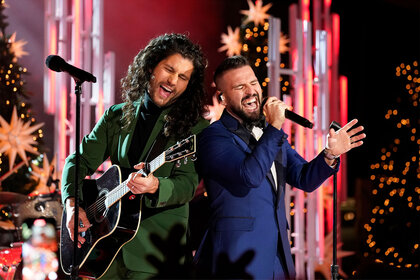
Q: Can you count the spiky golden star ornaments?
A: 8